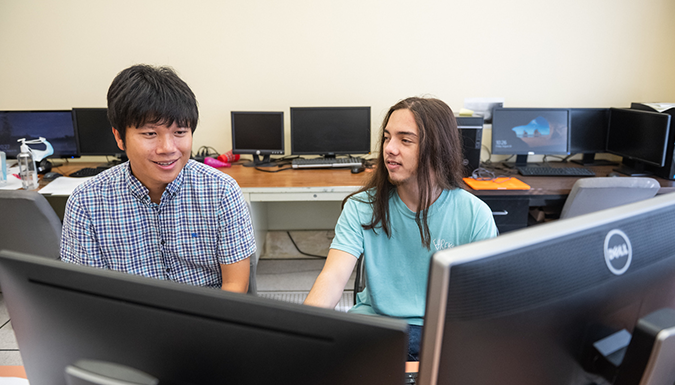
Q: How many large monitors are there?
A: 2